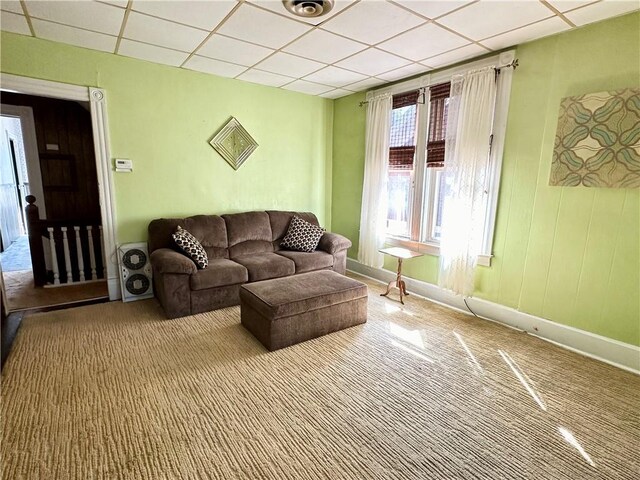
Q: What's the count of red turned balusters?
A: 0